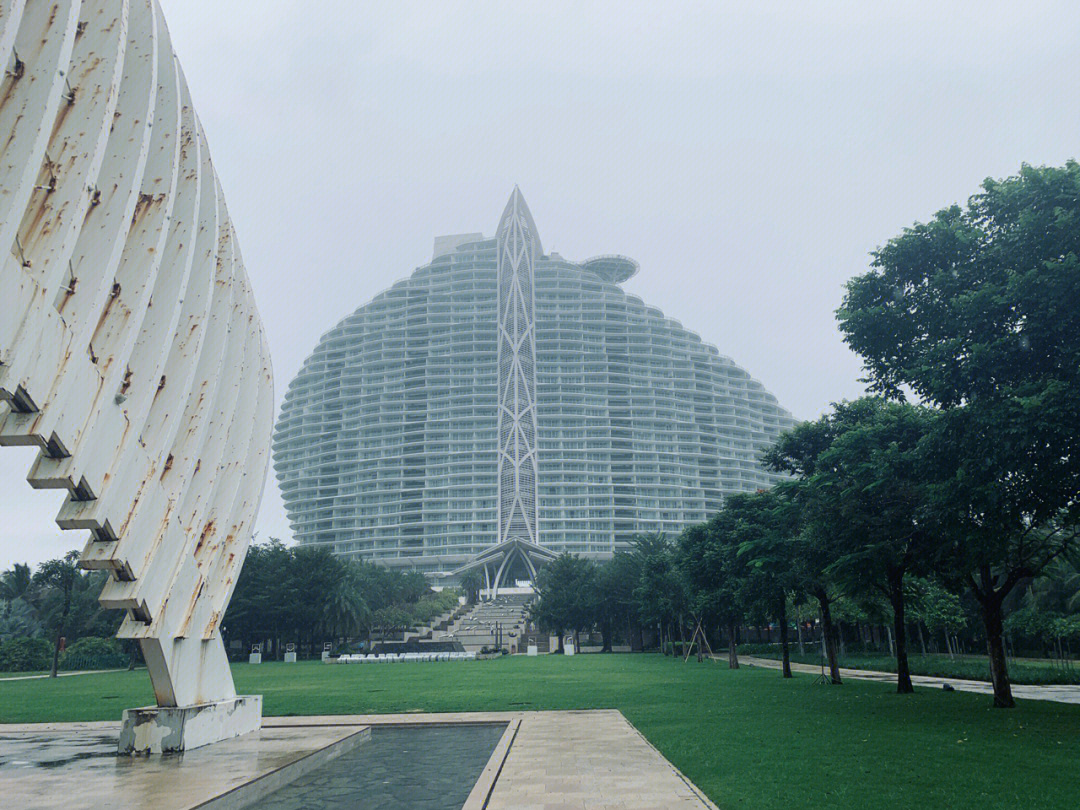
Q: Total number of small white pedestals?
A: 5